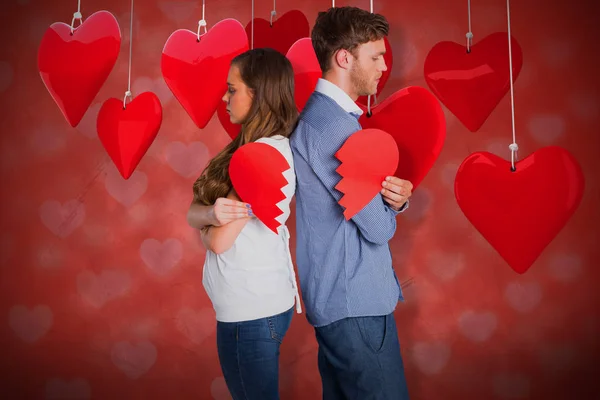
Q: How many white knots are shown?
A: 6